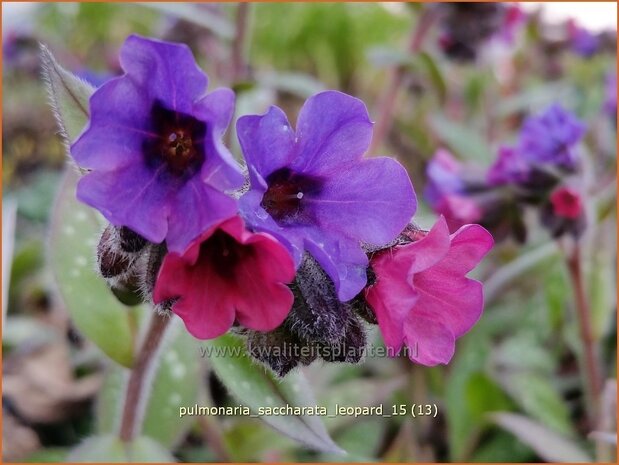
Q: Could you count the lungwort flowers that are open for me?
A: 4